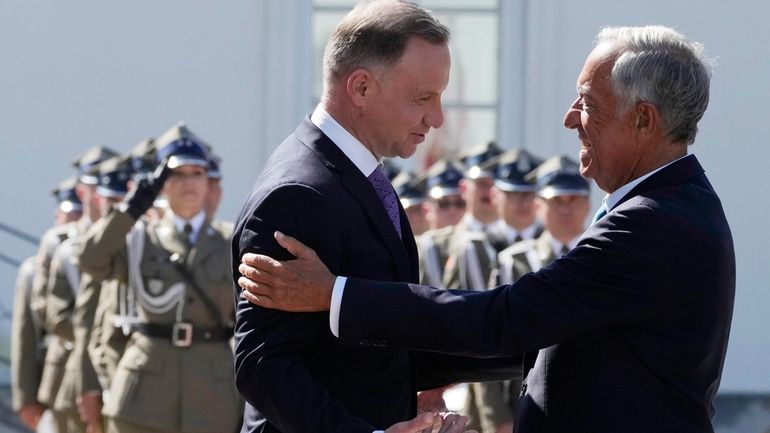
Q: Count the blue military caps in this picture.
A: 12